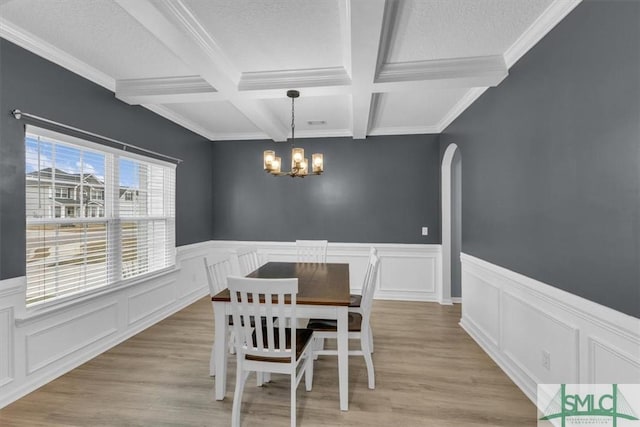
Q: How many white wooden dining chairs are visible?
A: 6